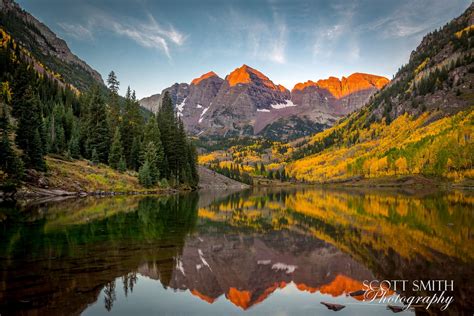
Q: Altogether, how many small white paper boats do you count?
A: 0